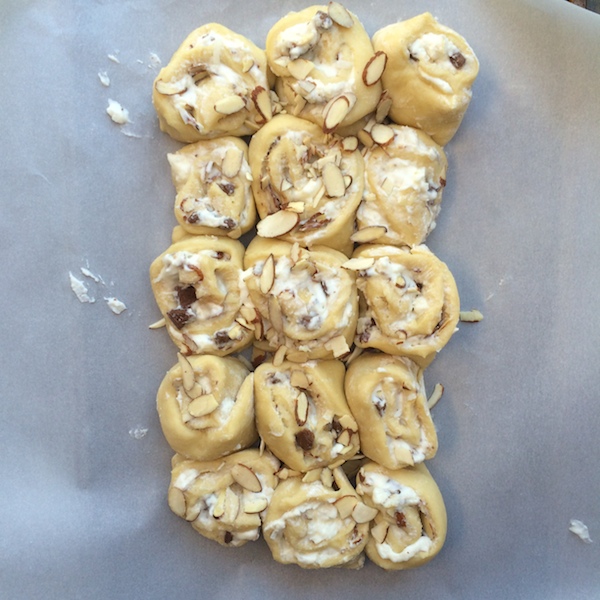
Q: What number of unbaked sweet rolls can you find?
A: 15